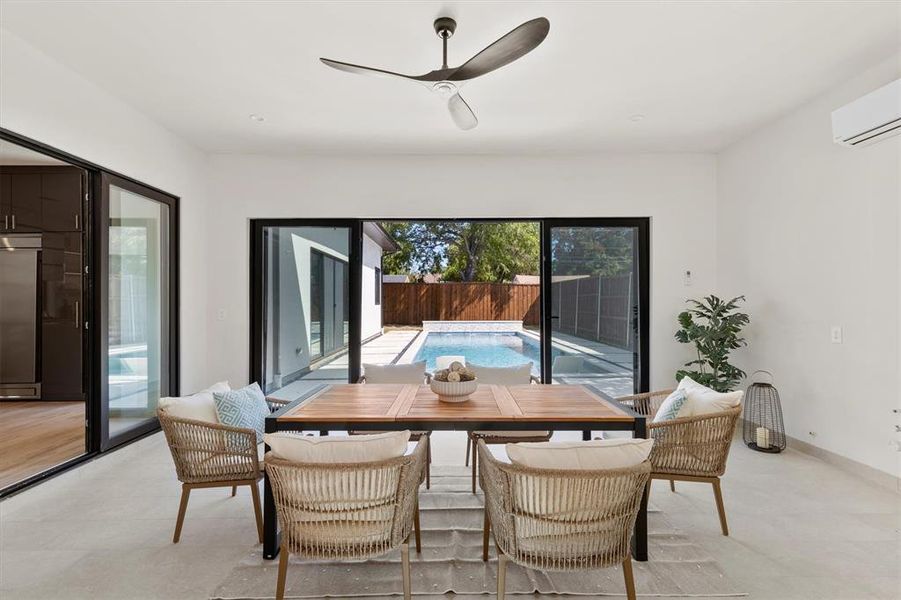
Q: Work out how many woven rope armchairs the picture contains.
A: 6